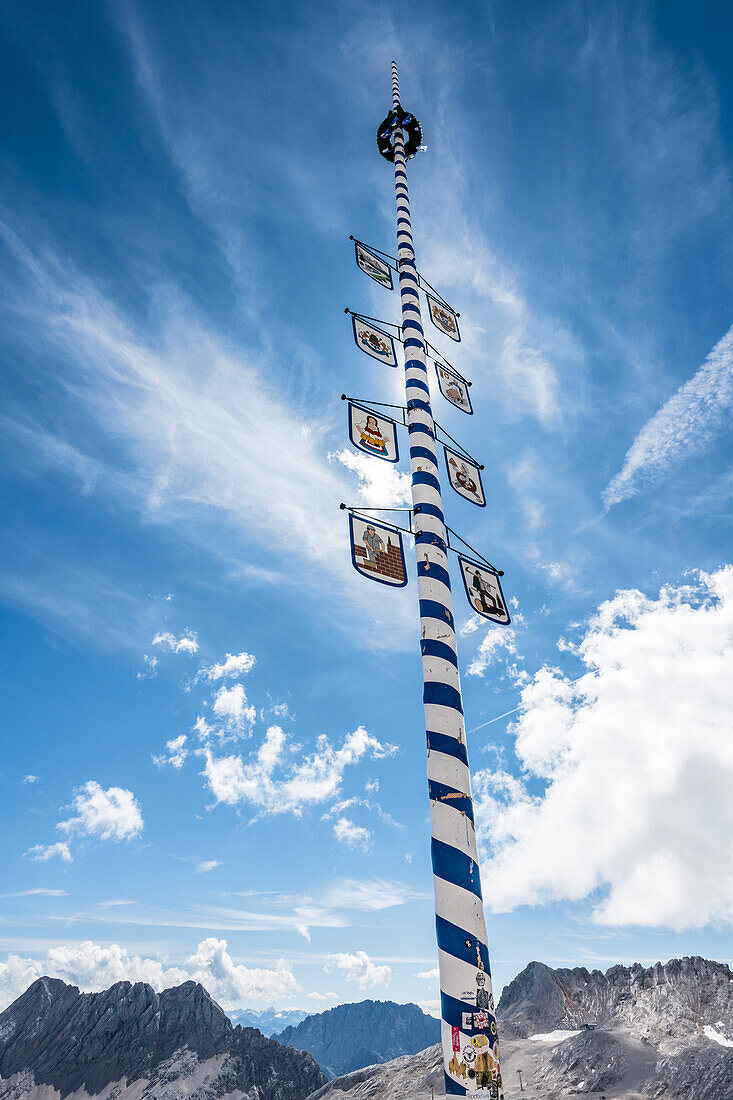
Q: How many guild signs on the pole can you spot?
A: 8